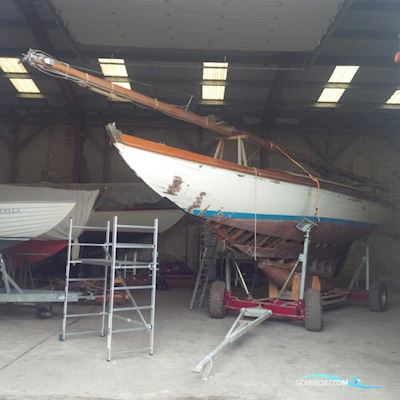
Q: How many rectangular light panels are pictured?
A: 9